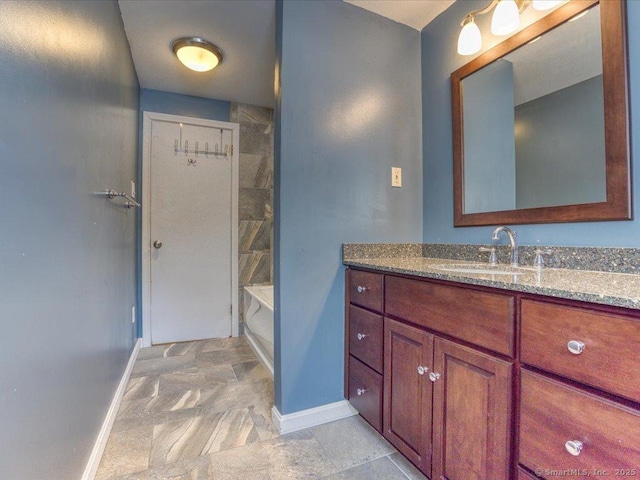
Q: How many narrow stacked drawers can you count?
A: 3